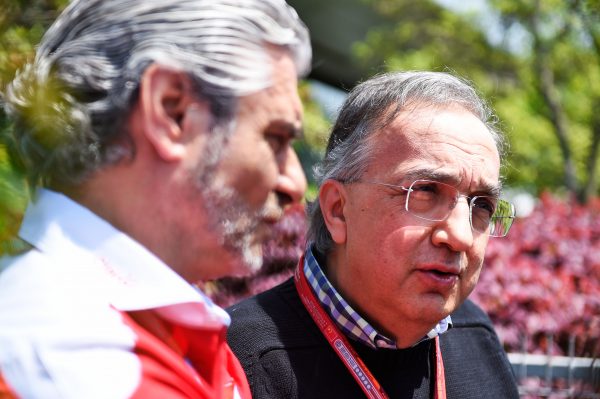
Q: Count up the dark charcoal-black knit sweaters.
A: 1